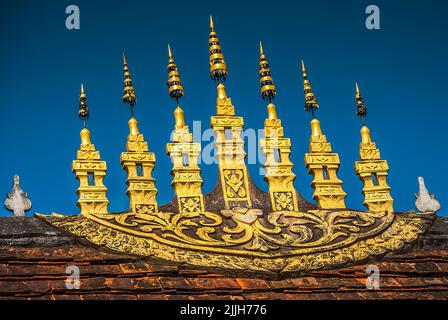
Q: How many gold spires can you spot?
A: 7